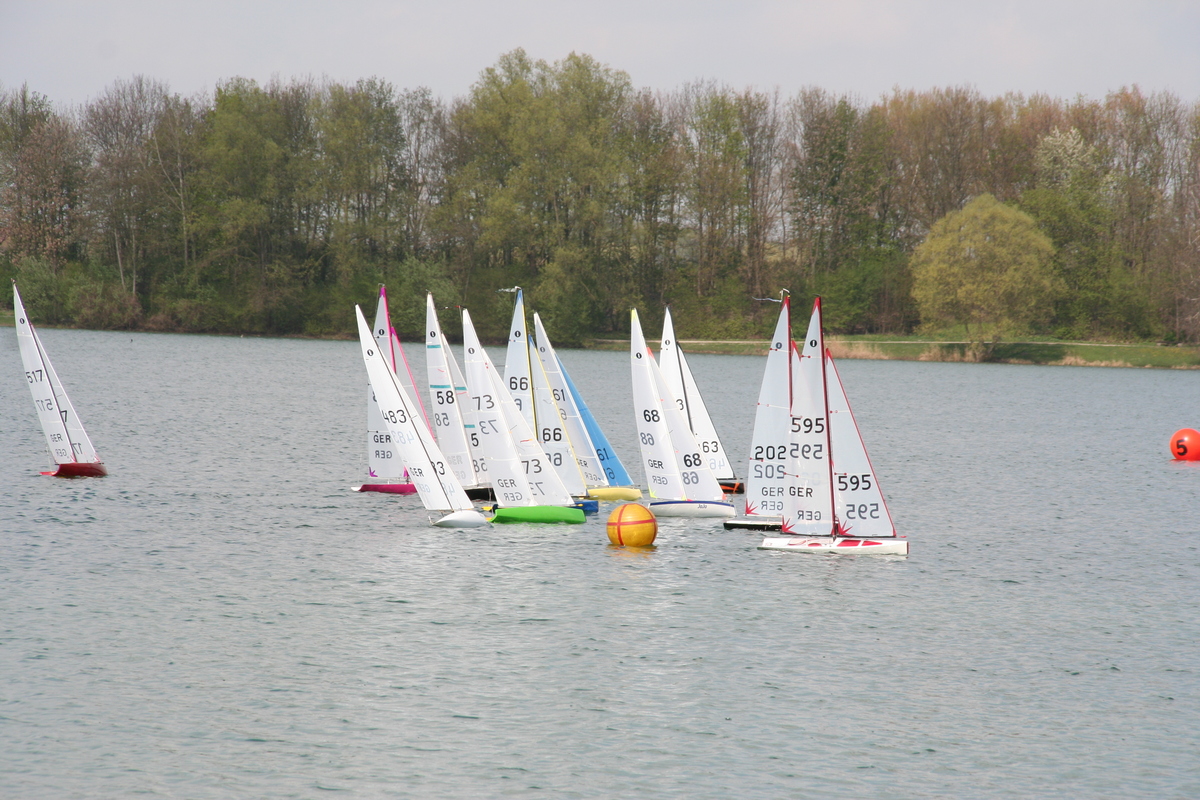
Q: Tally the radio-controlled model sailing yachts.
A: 11